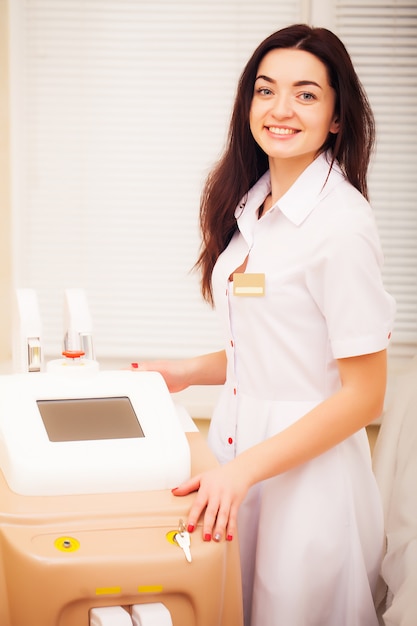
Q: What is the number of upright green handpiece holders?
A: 0